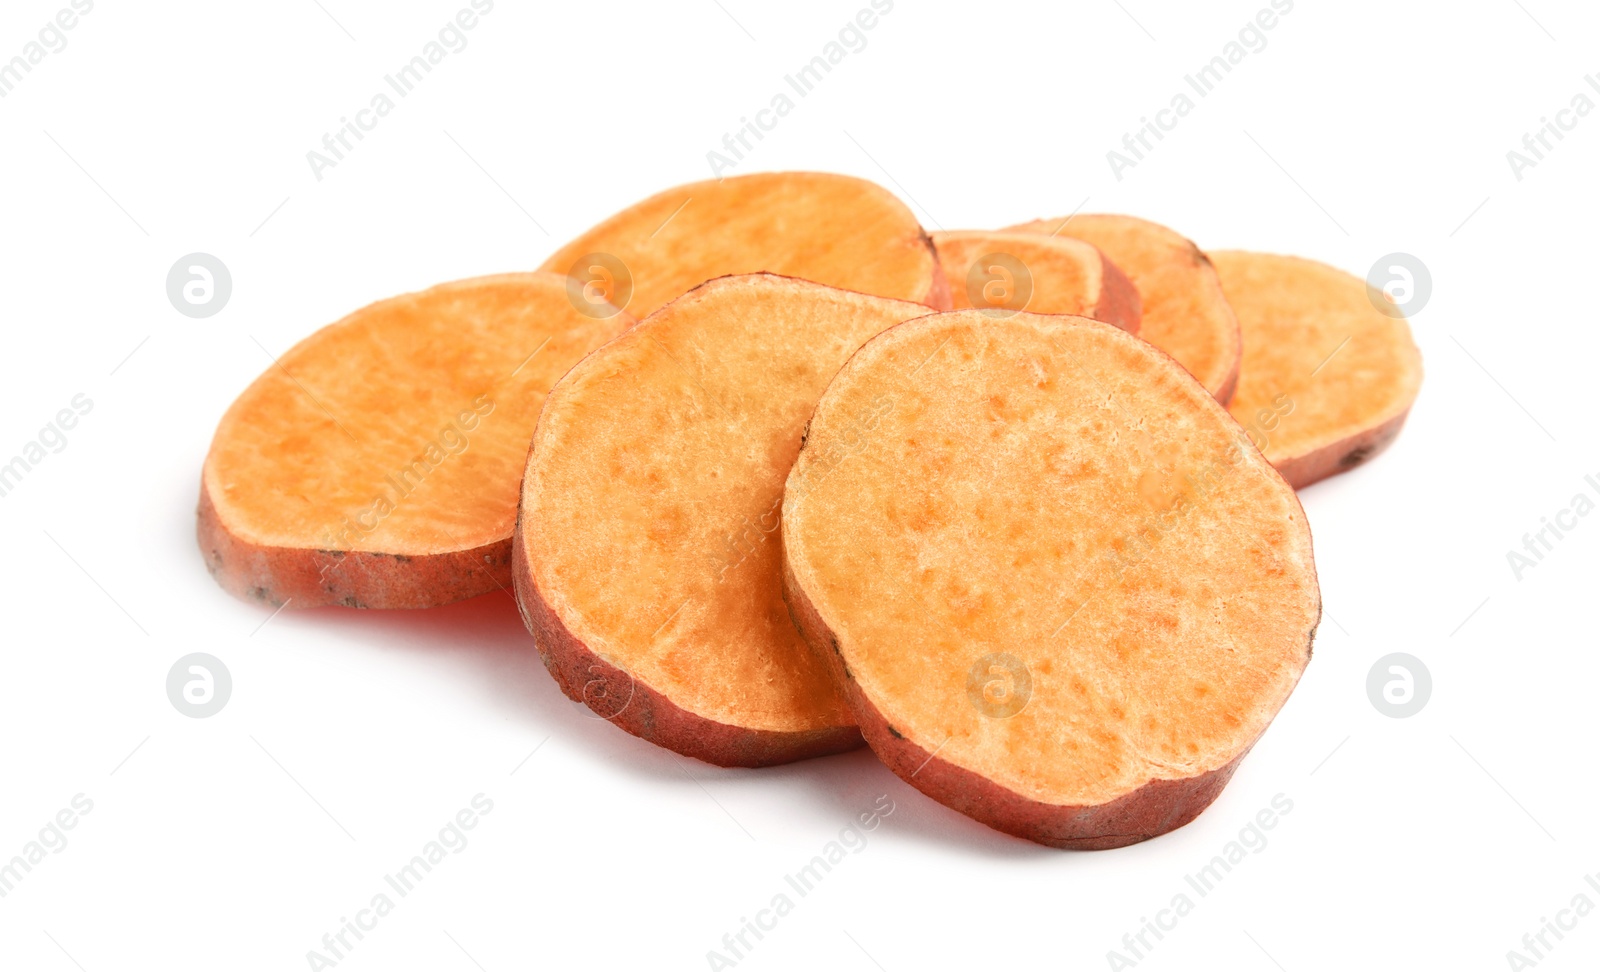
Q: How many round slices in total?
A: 7